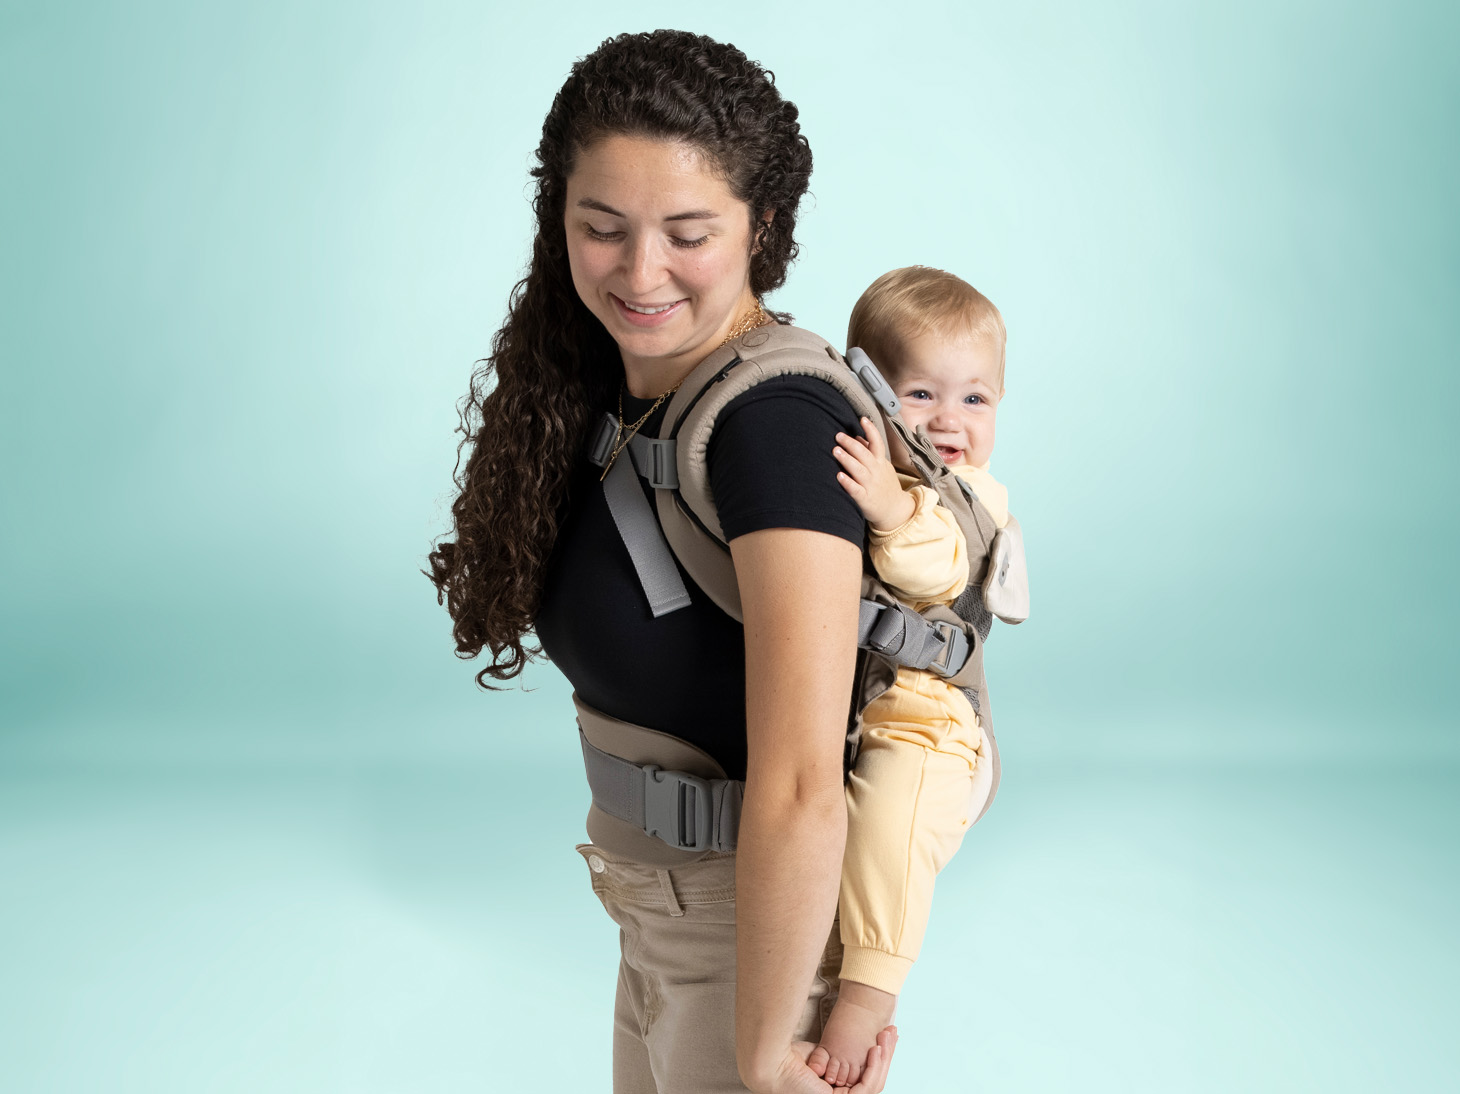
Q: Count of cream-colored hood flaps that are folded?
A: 1